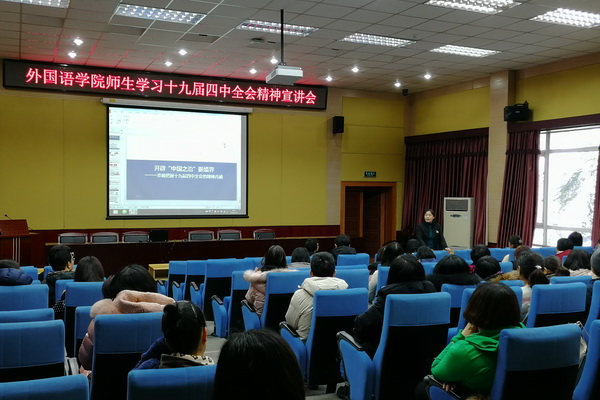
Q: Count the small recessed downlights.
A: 10